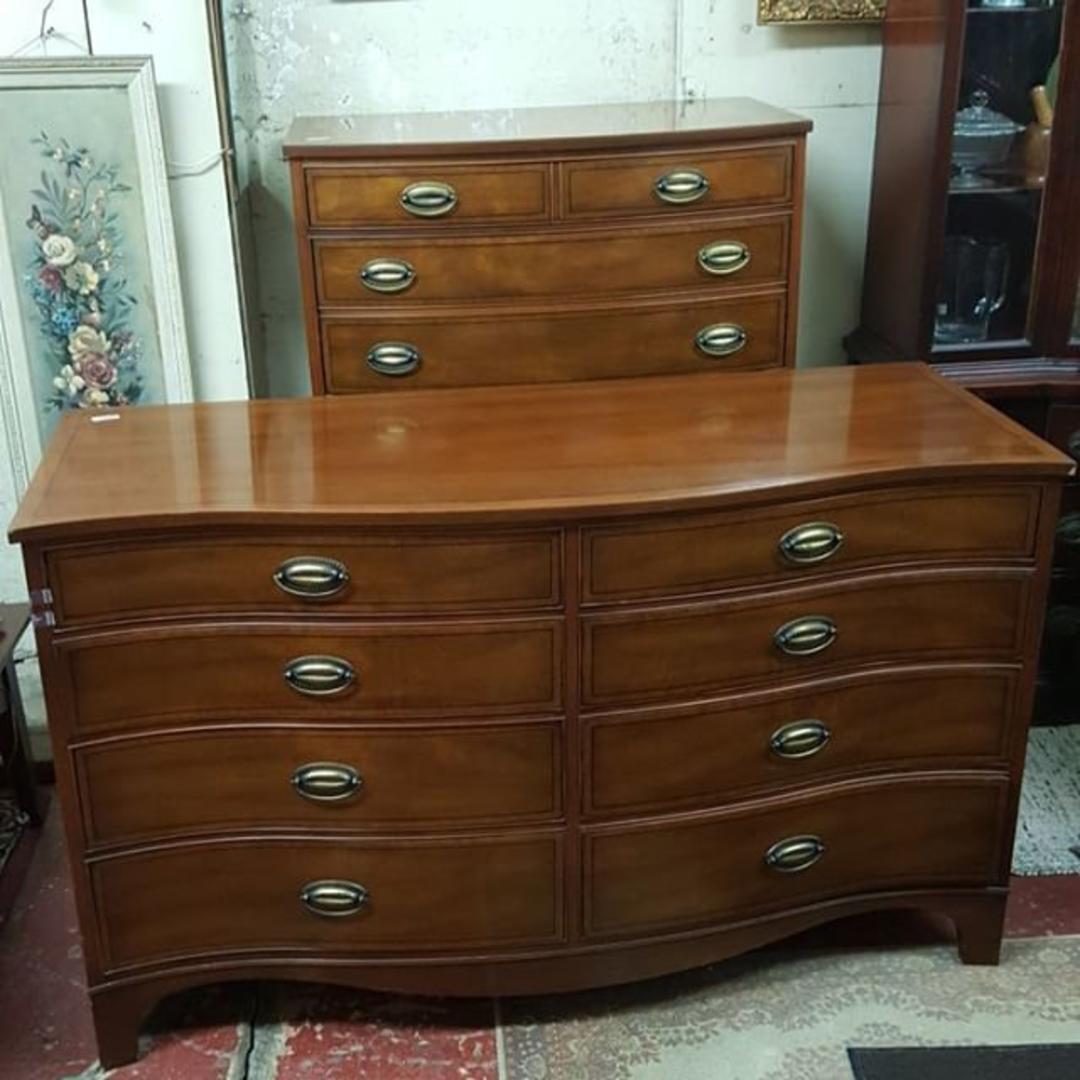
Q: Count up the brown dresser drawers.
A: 12